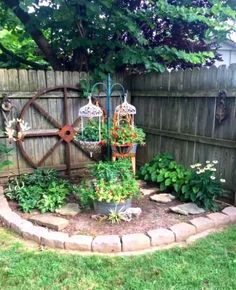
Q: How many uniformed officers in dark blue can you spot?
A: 0